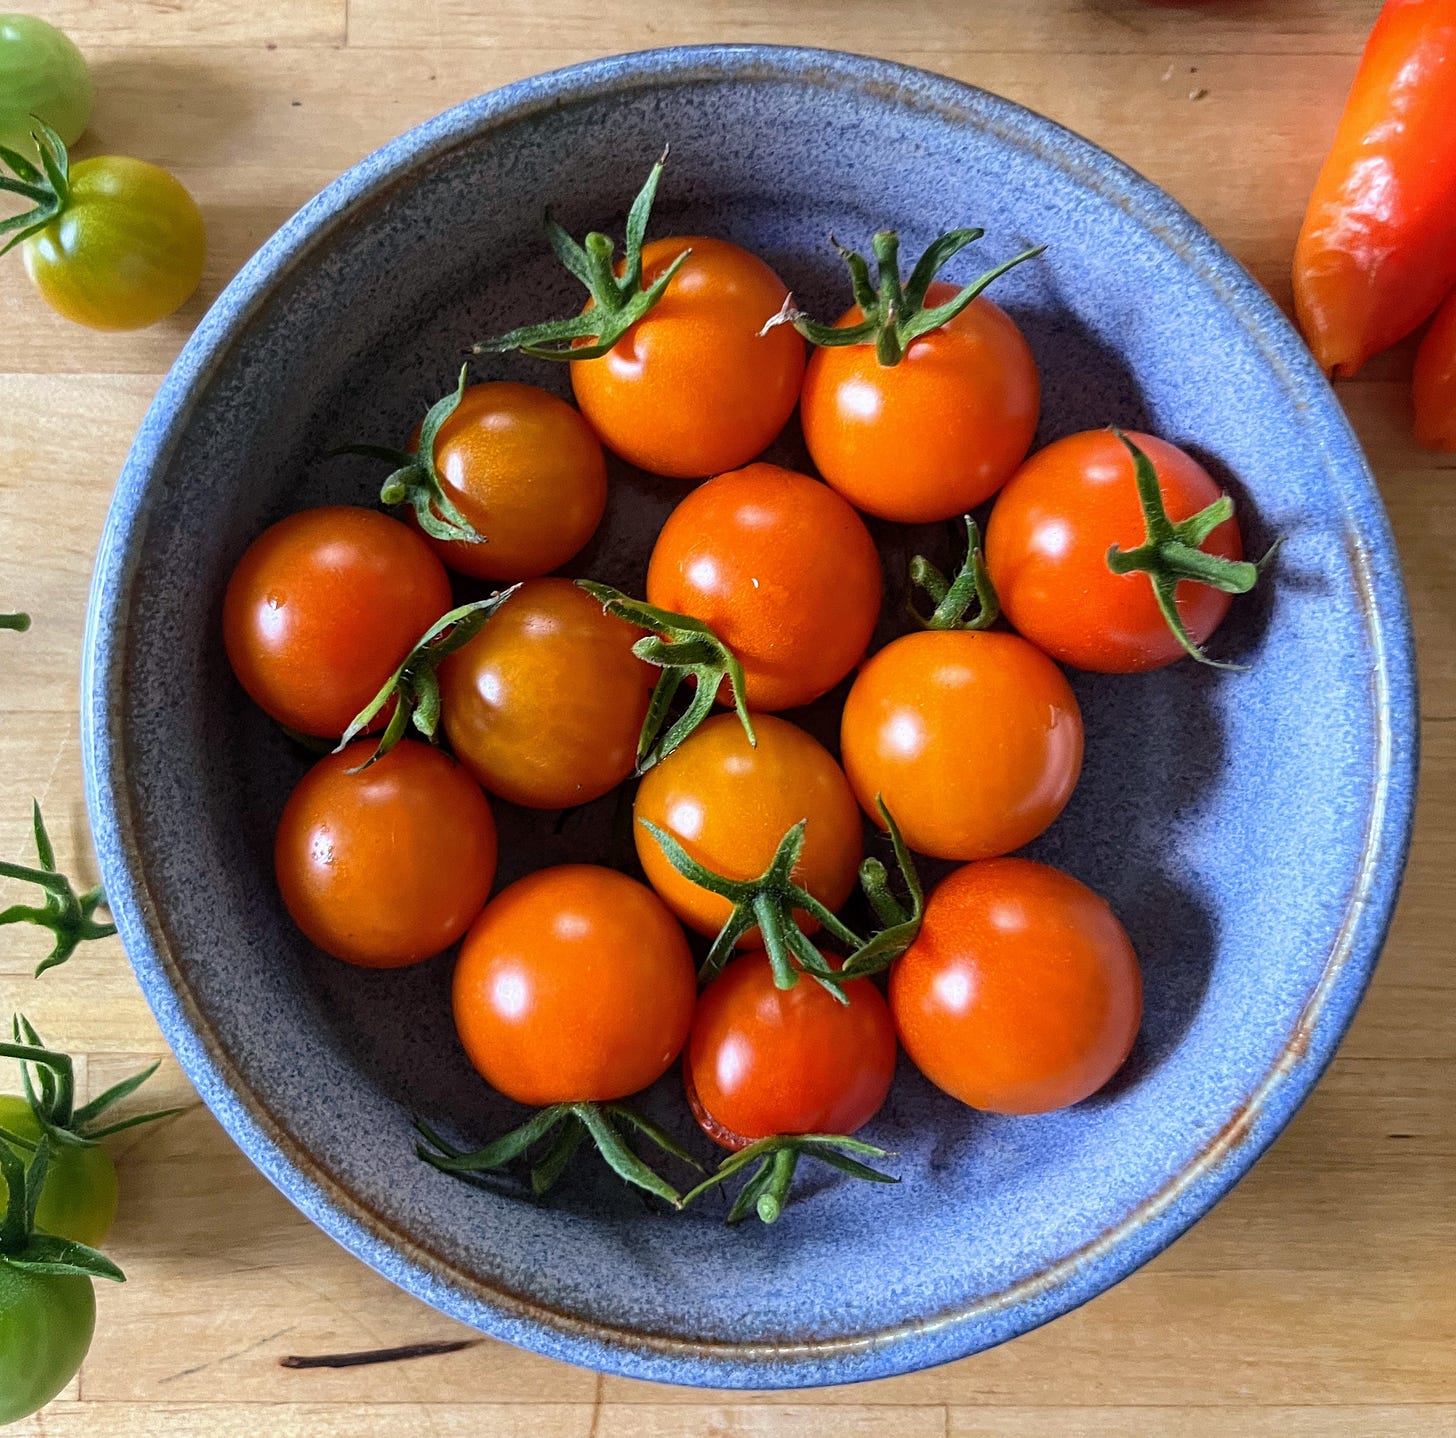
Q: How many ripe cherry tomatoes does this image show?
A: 13